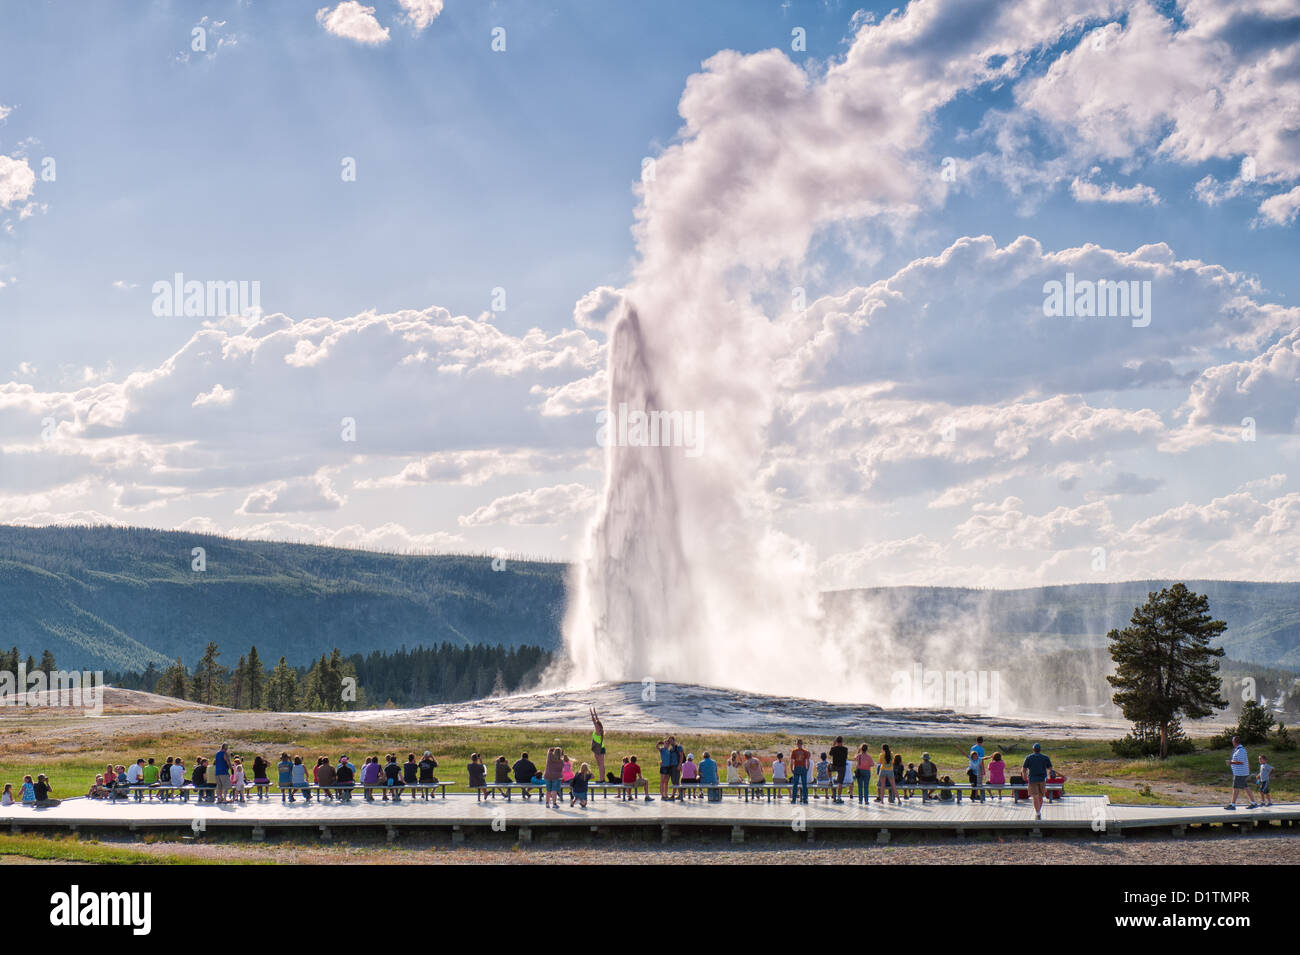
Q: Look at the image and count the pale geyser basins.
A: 1